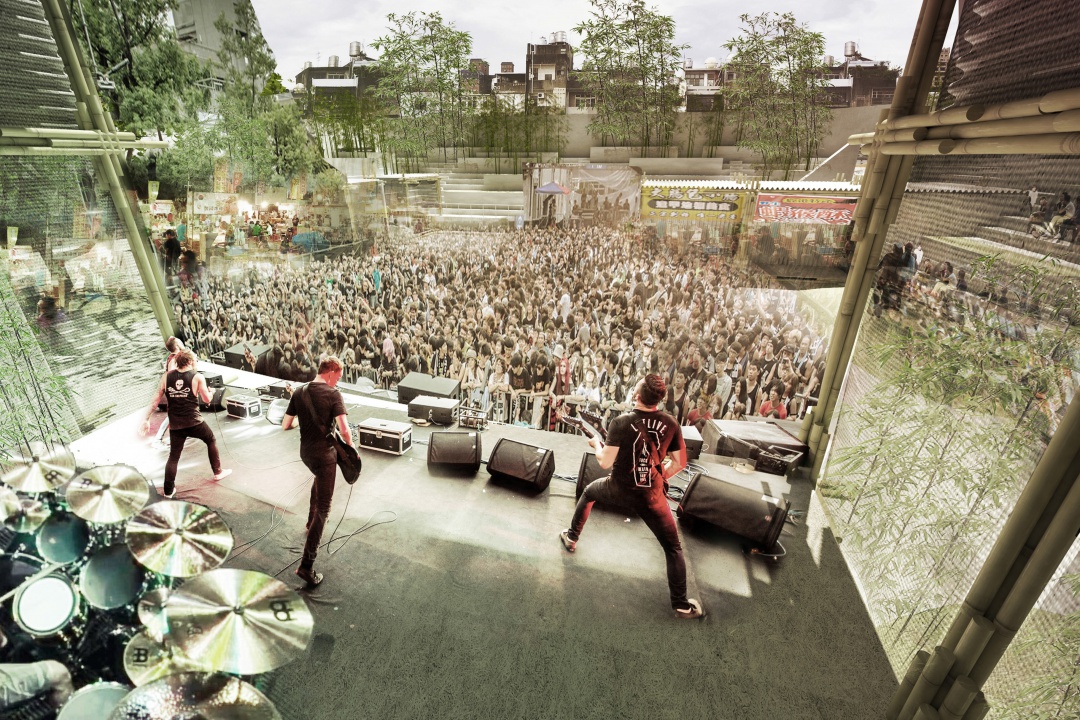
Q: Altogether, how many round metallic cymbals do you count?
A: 9